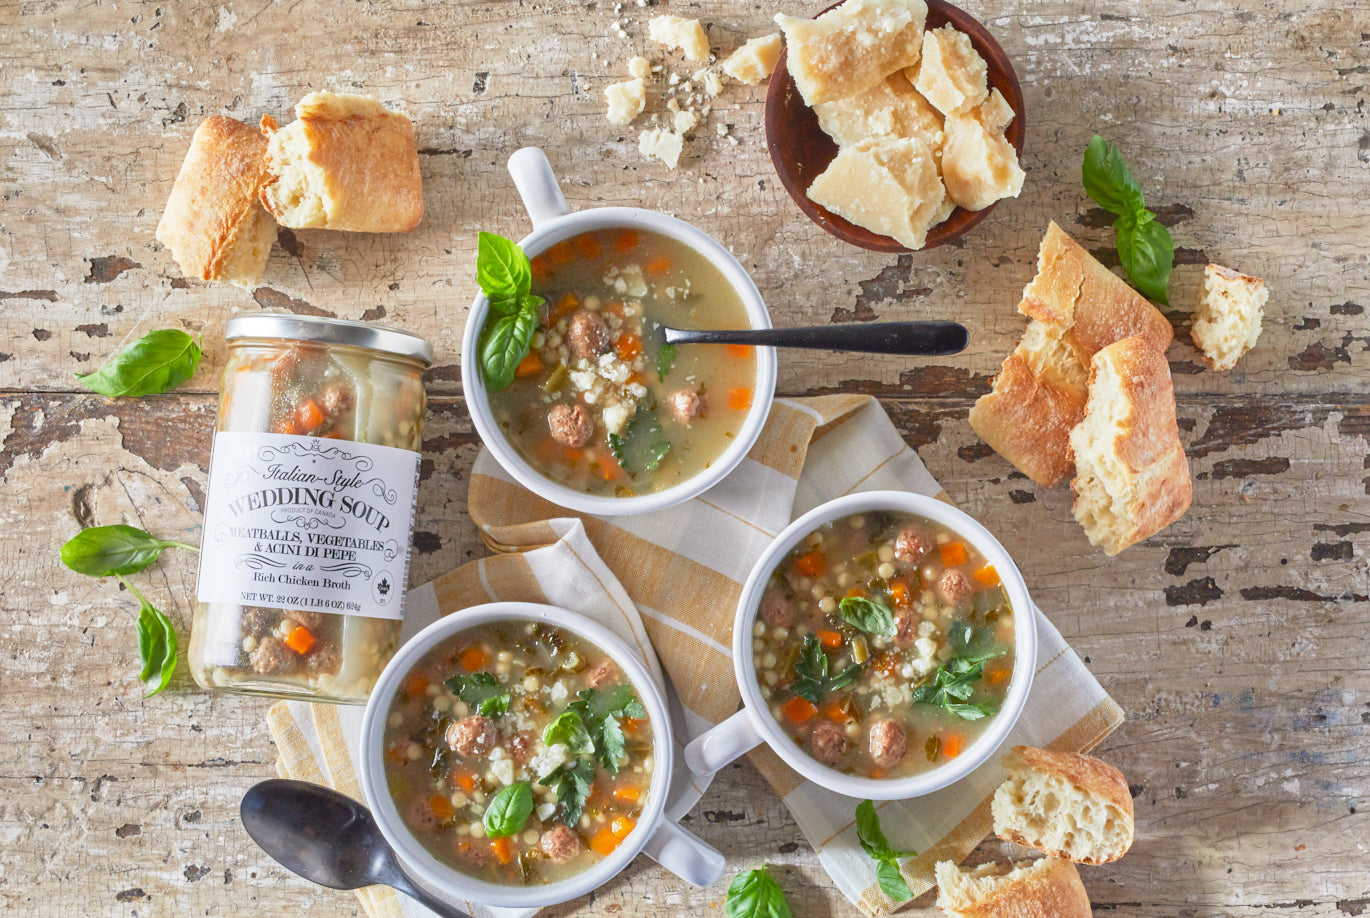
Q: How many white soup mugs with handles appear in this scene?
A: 3